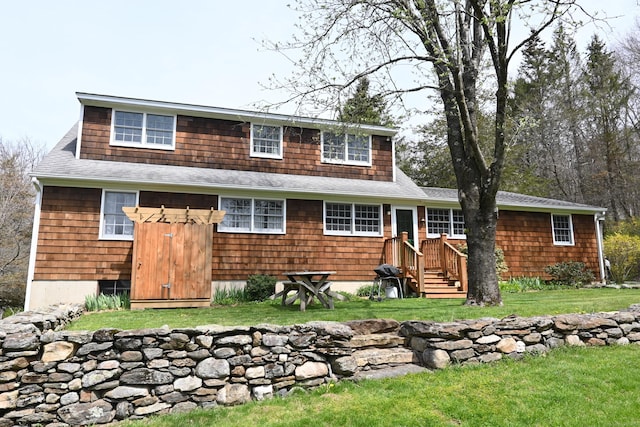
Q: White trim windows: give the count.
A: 8